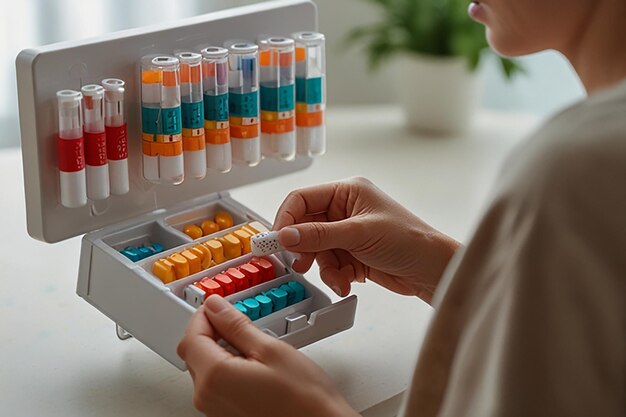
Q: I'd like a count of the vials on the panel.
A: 9